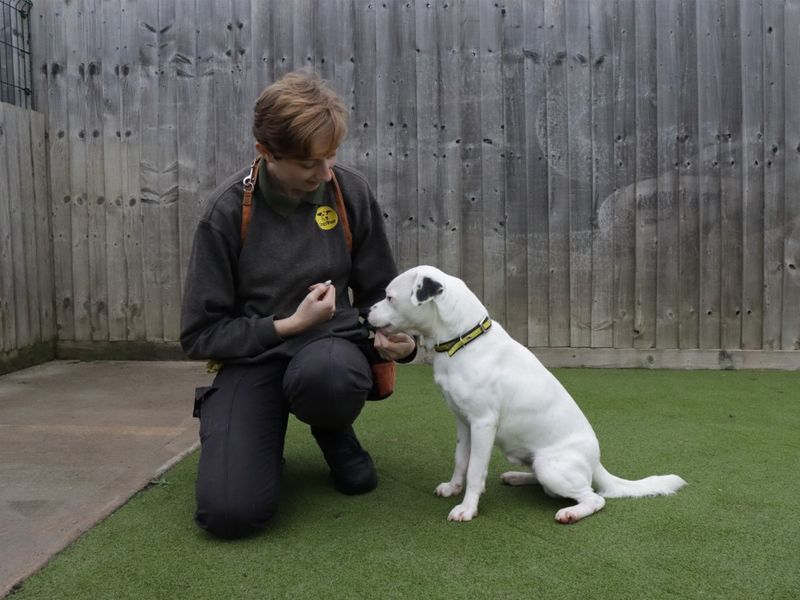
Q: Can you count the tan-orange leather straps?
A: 2